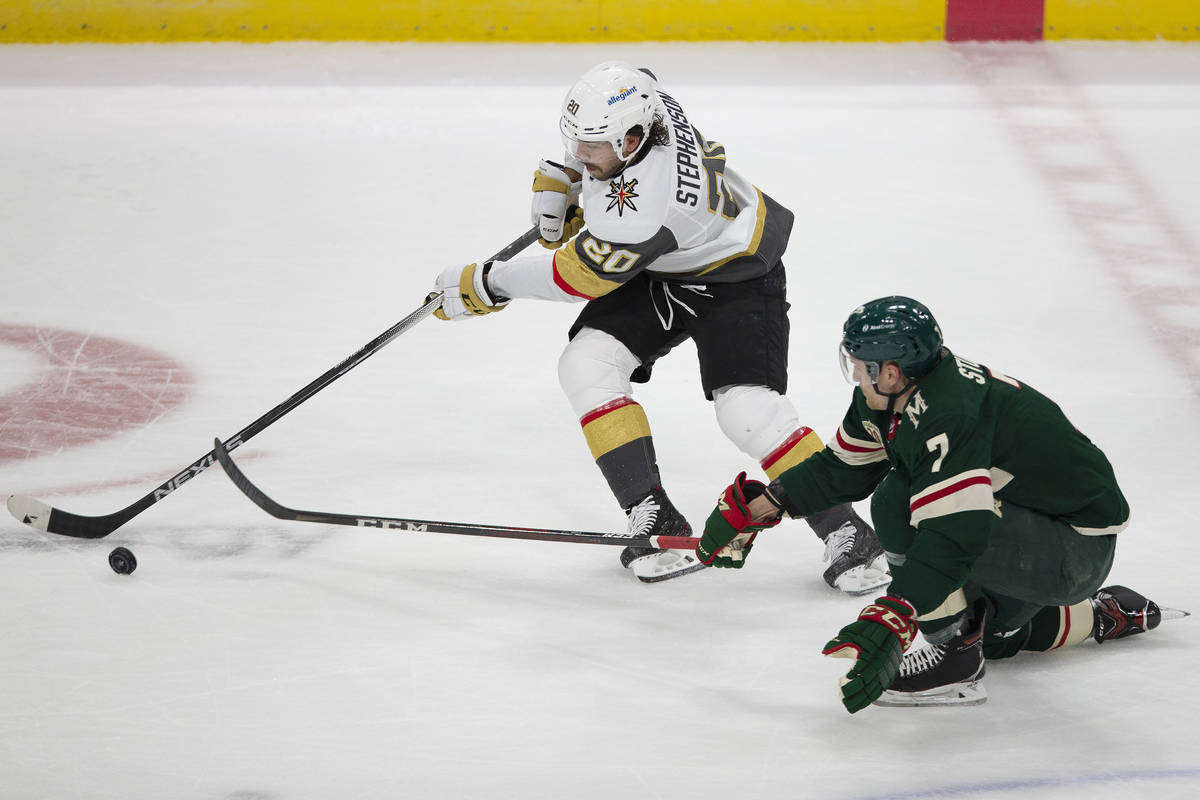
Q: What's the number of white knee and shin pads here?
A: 2